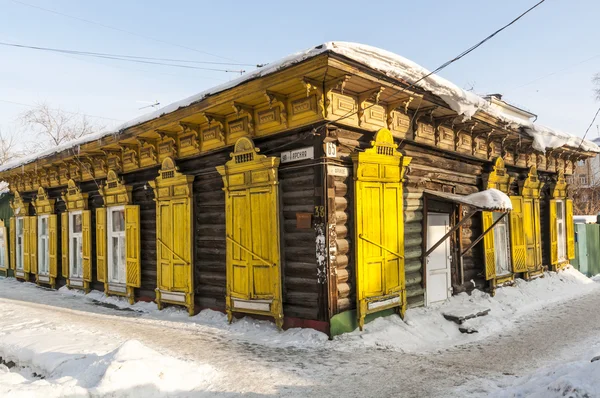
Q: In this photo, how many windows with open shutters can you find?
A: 6